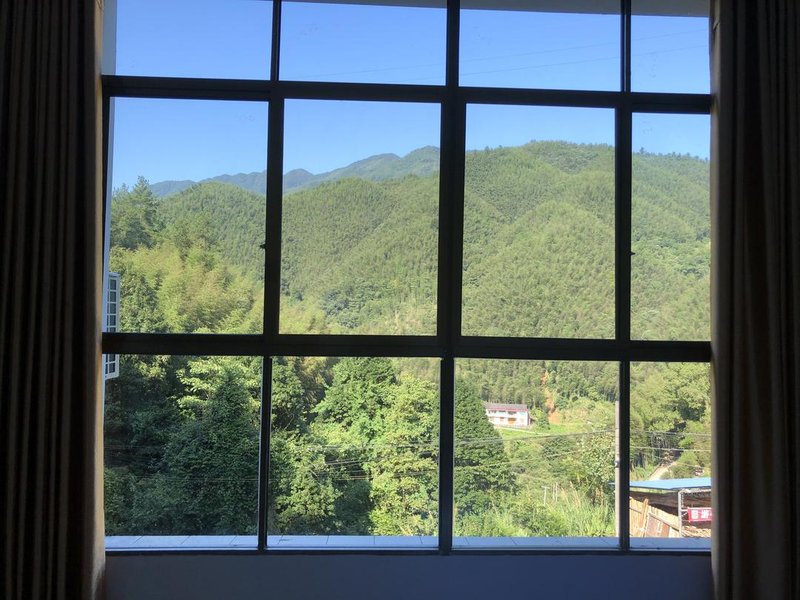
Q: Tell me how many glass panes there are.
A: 12